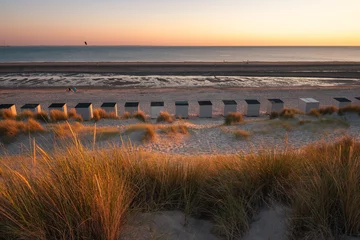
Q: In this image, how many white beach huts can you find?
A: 15